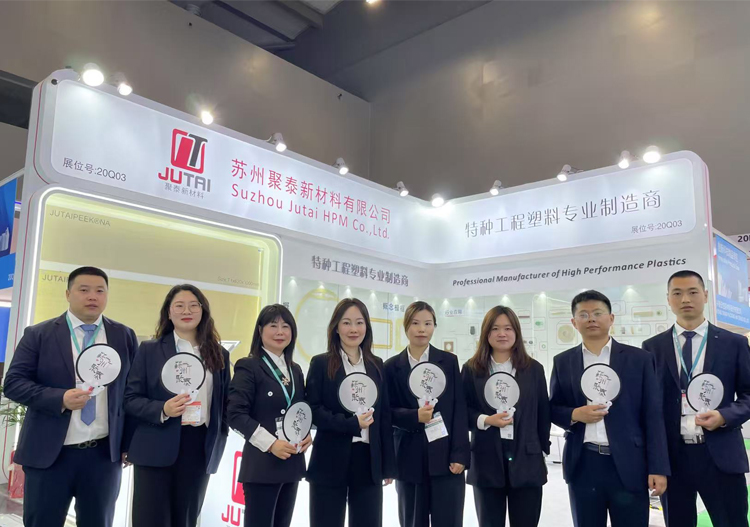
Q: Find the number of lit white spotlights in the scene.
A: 11